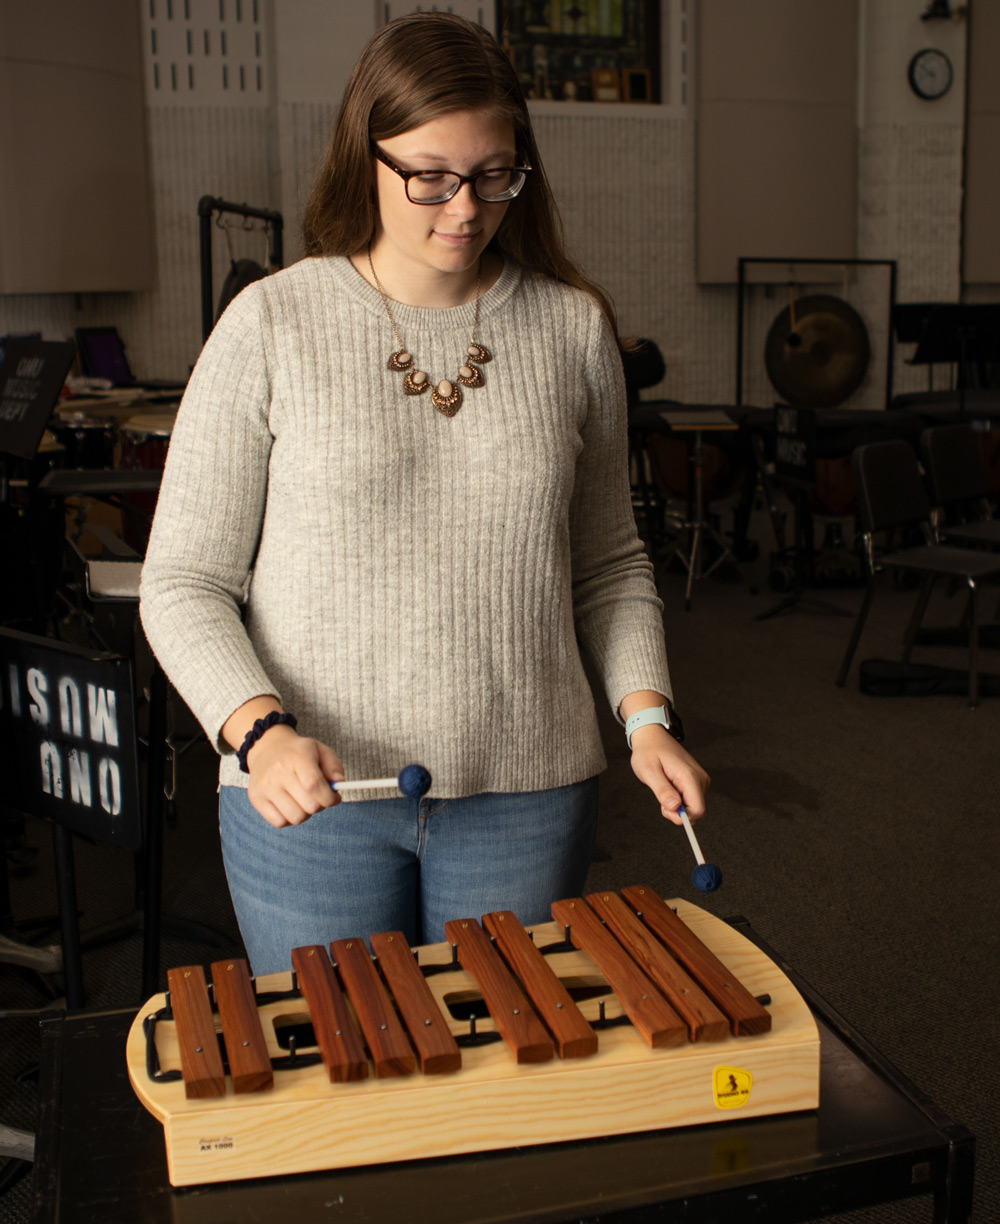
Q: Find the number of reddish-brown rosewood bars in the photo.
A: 10